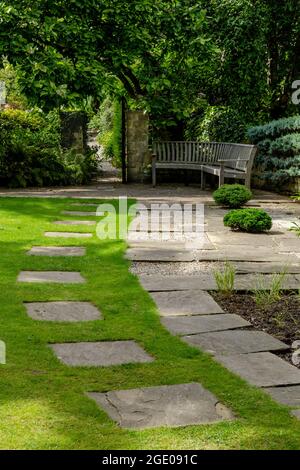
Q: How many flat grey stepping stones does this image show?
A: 9